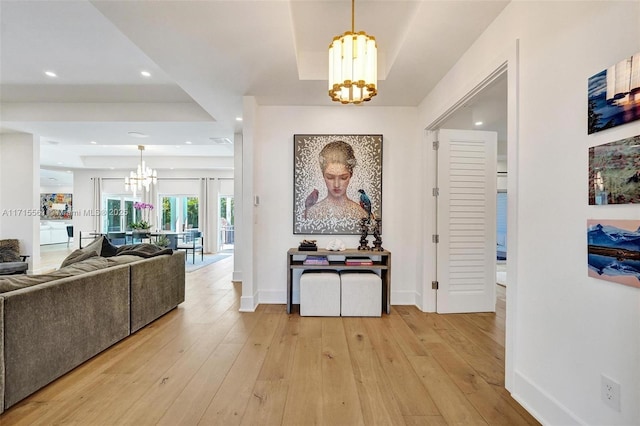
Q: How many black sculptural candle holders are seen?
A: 2